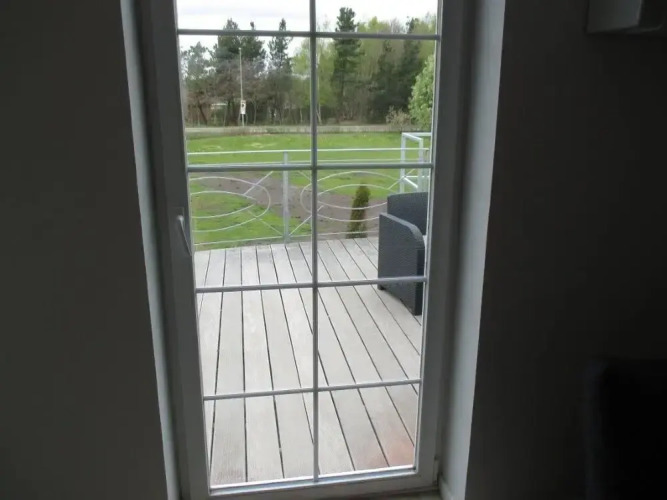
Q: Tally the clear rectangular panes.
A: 10